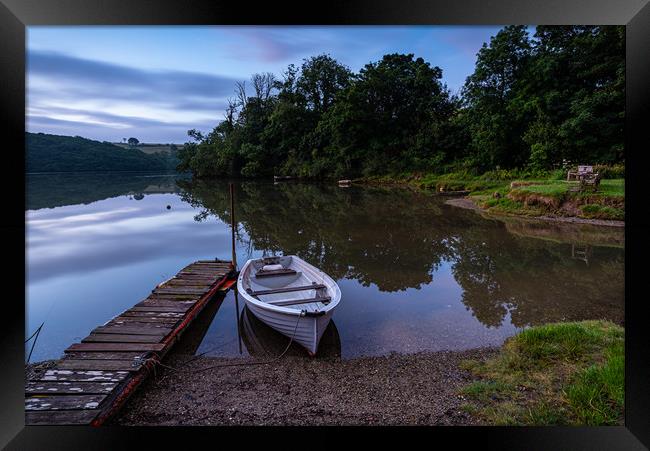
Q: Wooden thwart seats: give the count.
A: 3